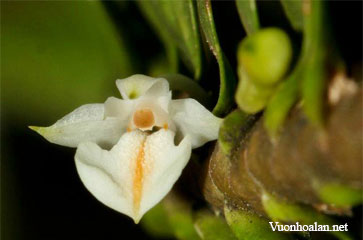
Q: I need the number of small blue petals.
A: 0